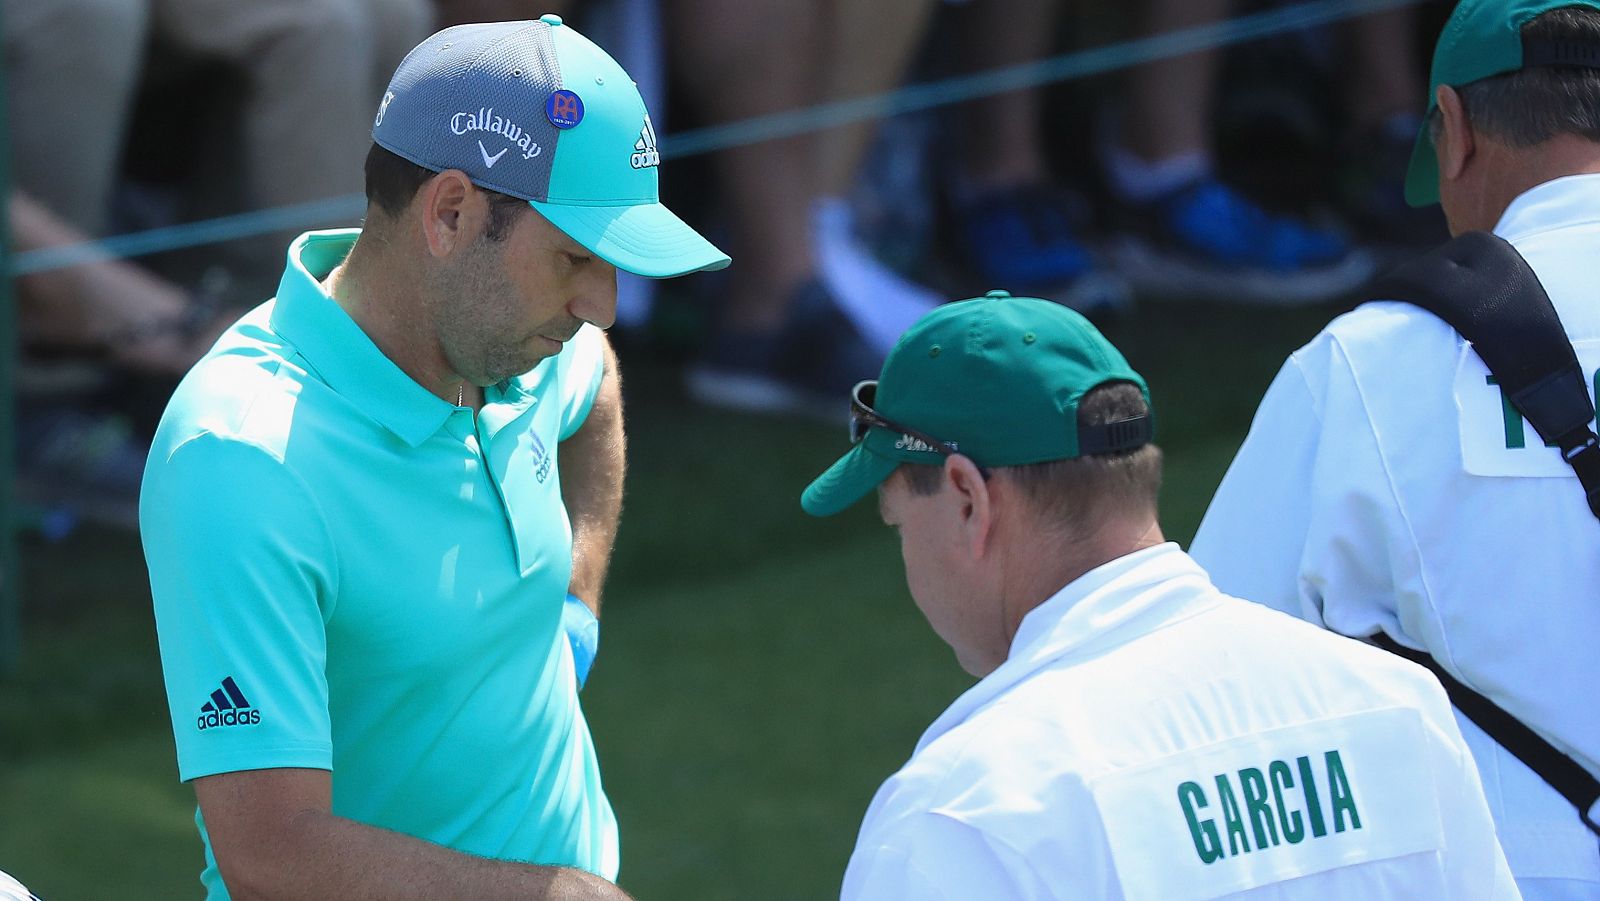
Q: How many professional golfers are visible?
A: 1